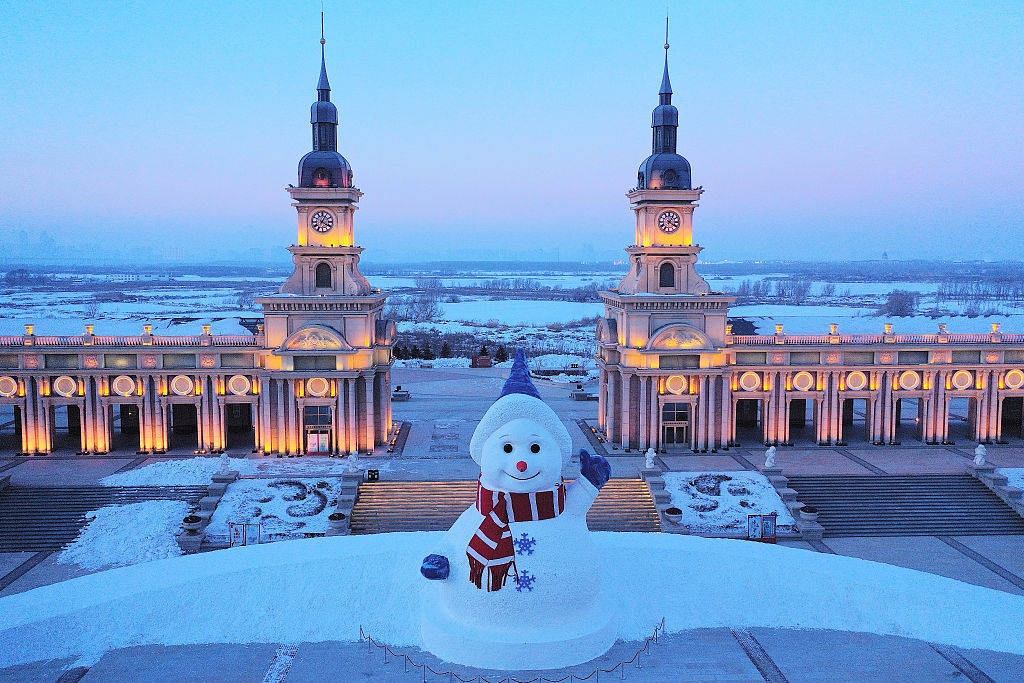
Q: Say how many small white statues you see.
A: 5